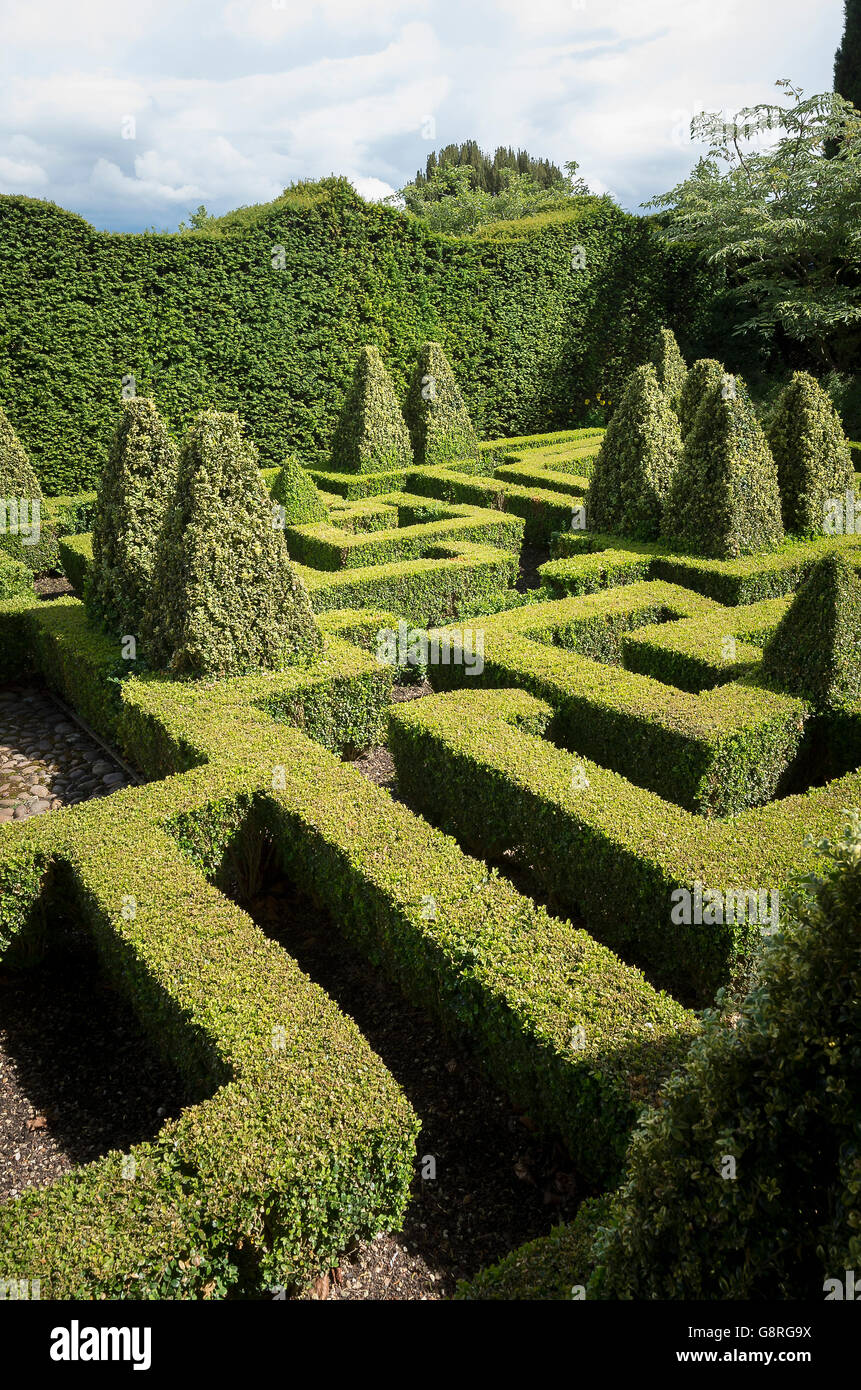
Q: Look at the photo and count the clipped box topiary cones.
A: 12